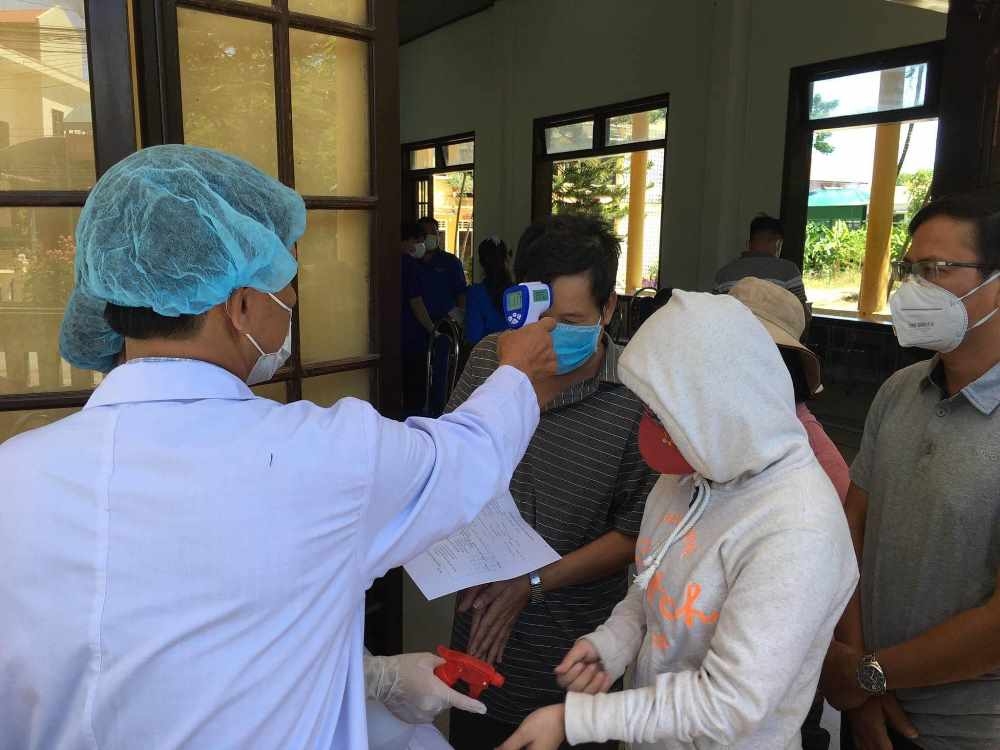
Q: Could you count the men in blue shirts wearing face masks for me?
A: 2